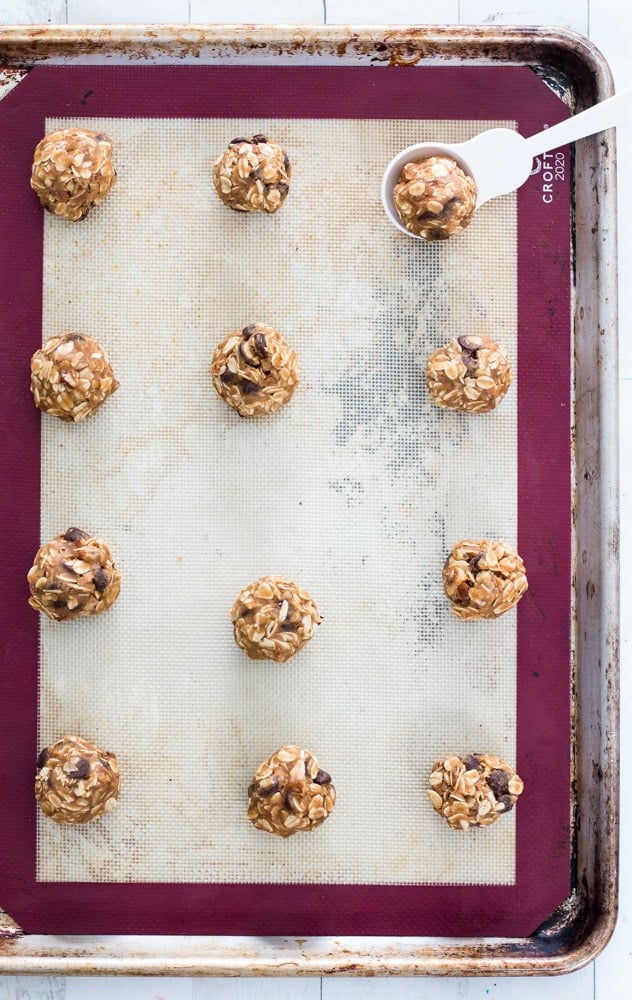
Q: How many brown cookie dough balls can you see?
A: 12